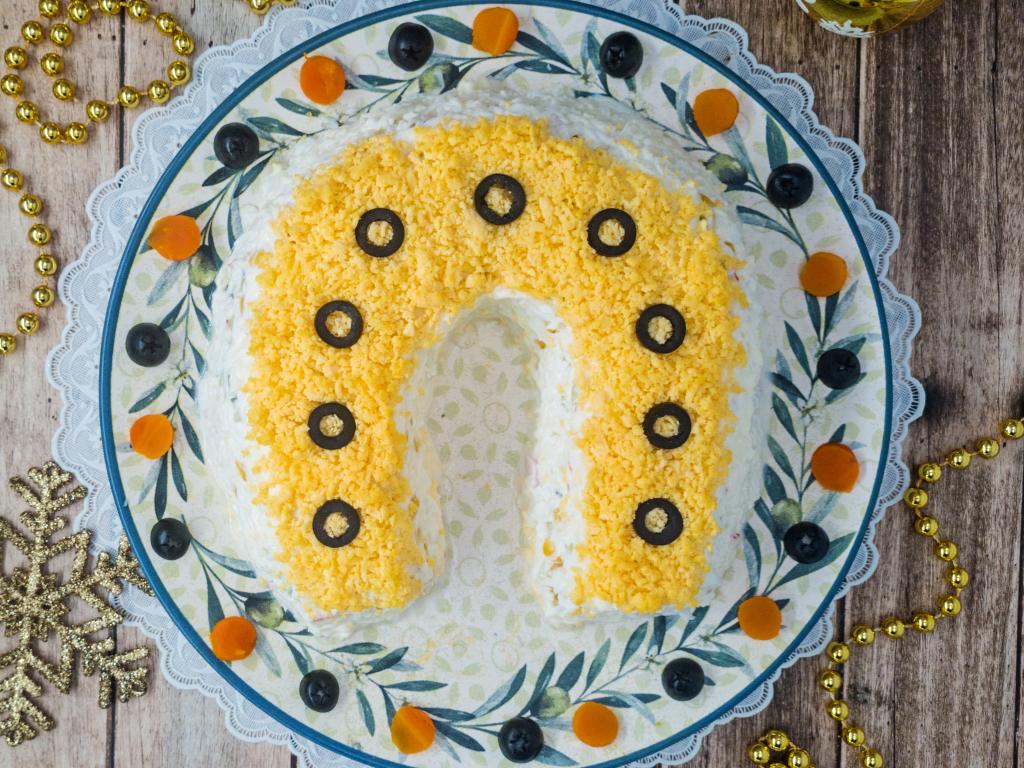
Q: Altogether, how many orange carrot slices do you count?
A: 11